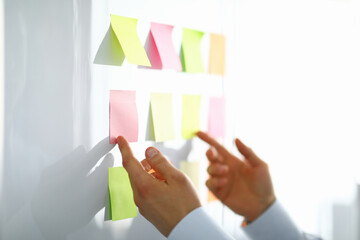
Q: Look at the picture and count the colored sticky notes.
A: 12